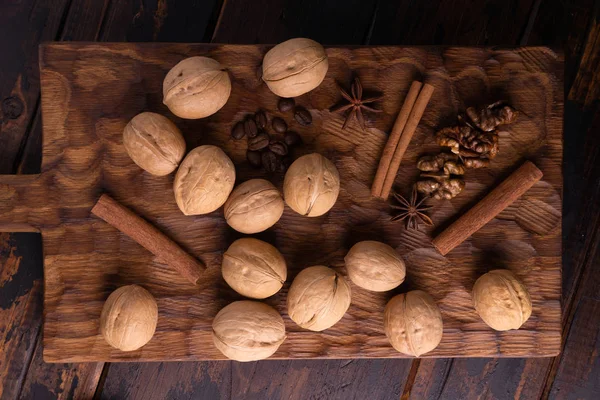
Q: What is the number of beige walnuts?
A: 13